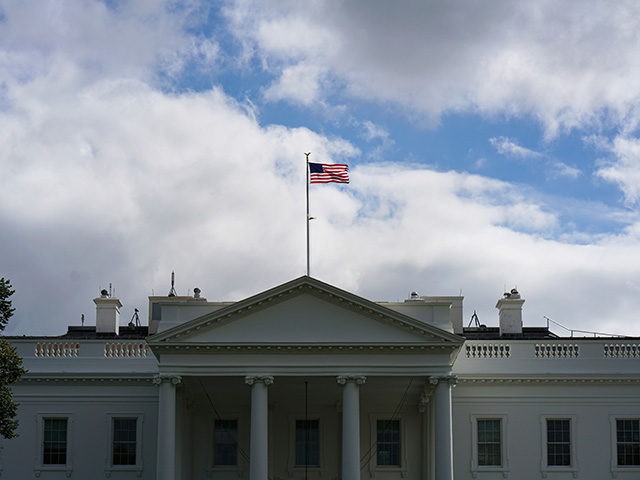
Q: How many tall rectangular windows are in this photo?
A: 8